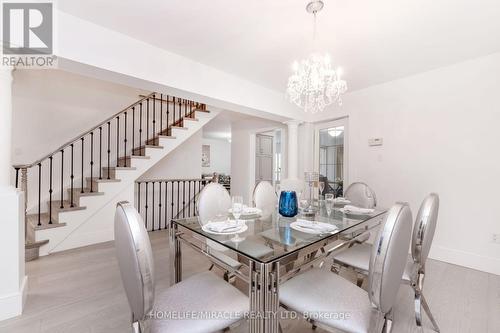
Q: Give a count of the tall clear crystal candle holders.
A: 1